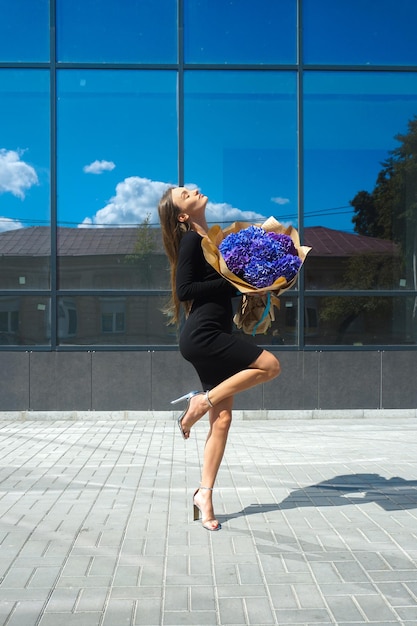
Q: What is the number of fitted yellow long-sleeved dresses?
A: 0